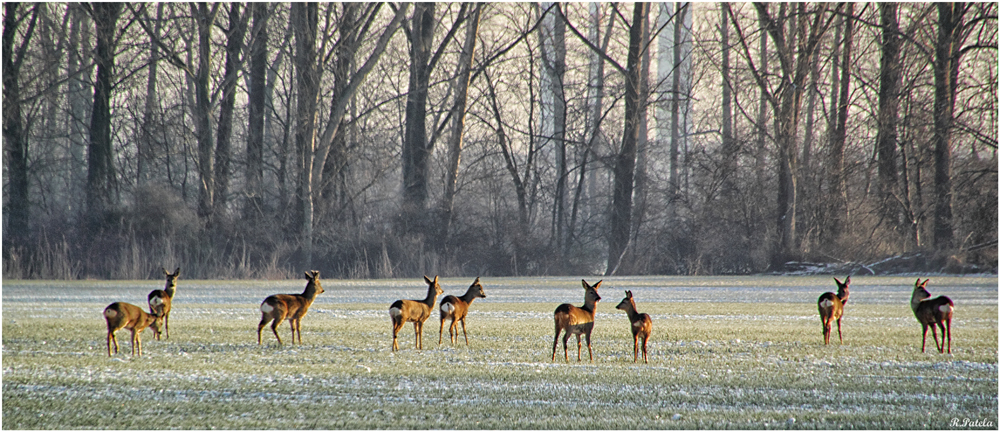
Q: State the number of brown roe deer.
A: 9